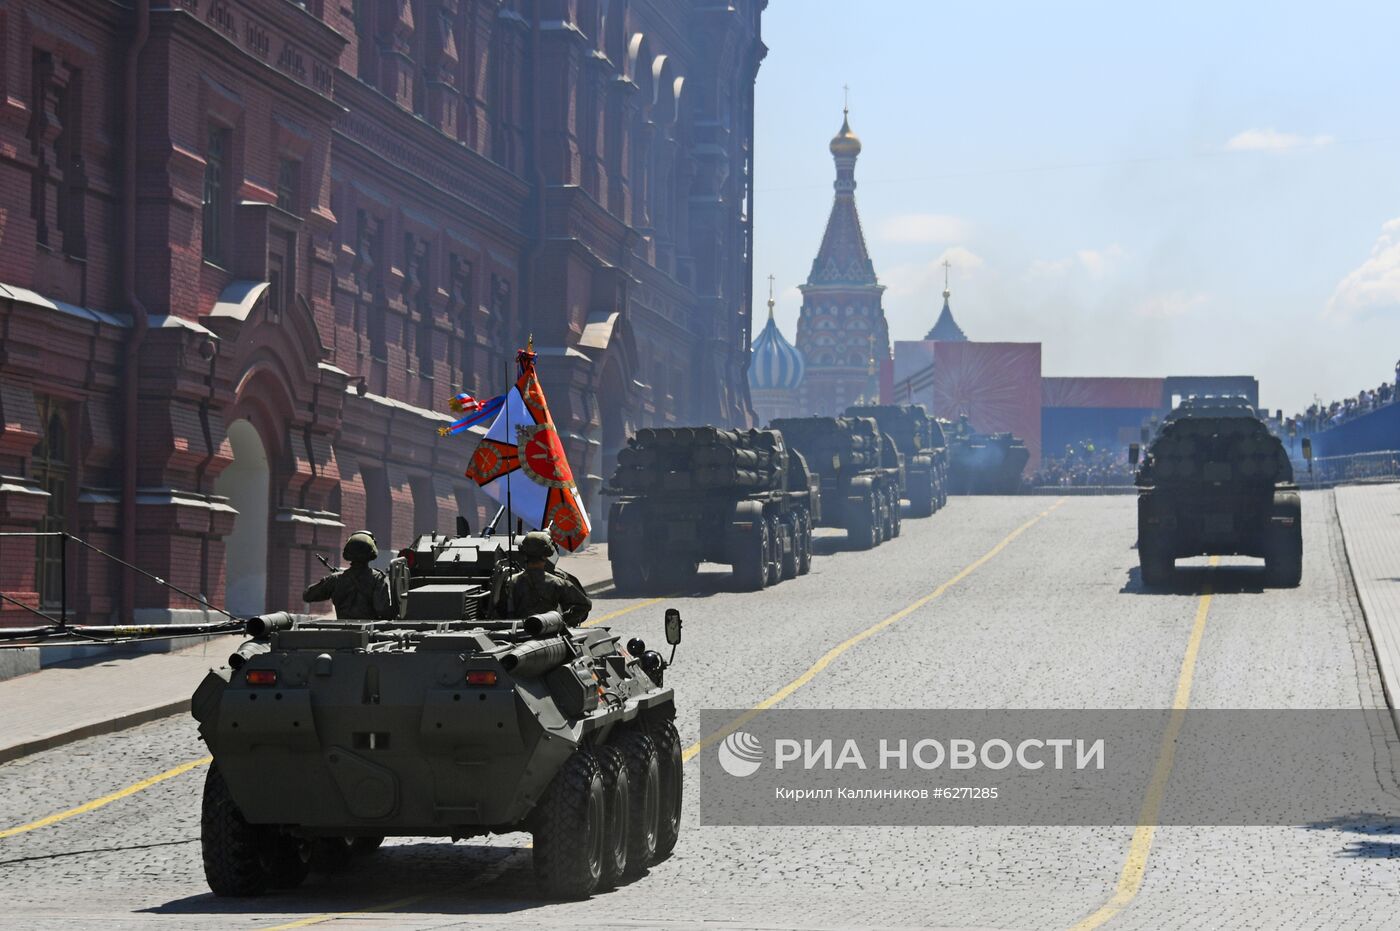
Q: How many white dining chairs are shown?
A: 0